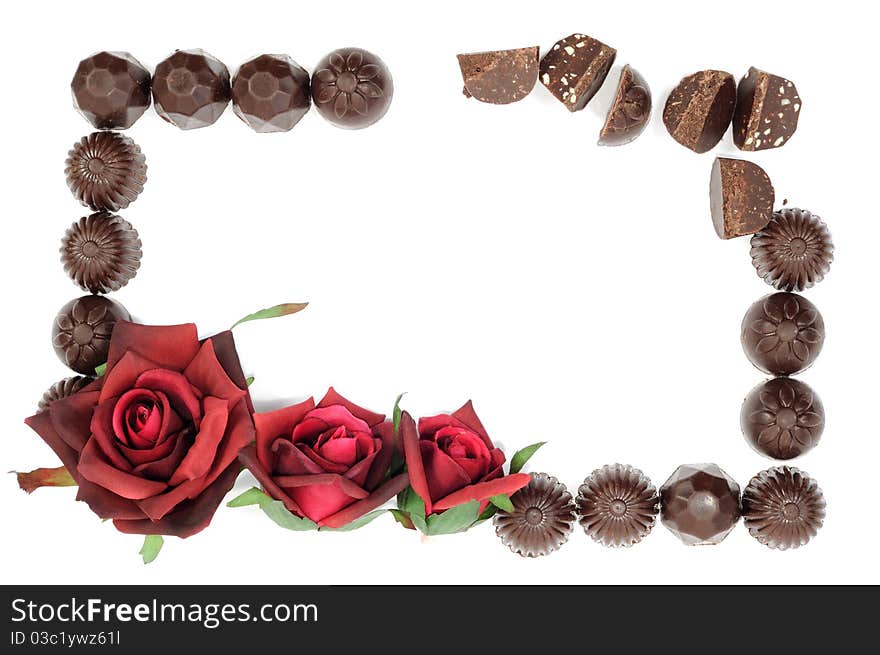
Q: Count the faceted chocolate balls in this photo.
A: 4